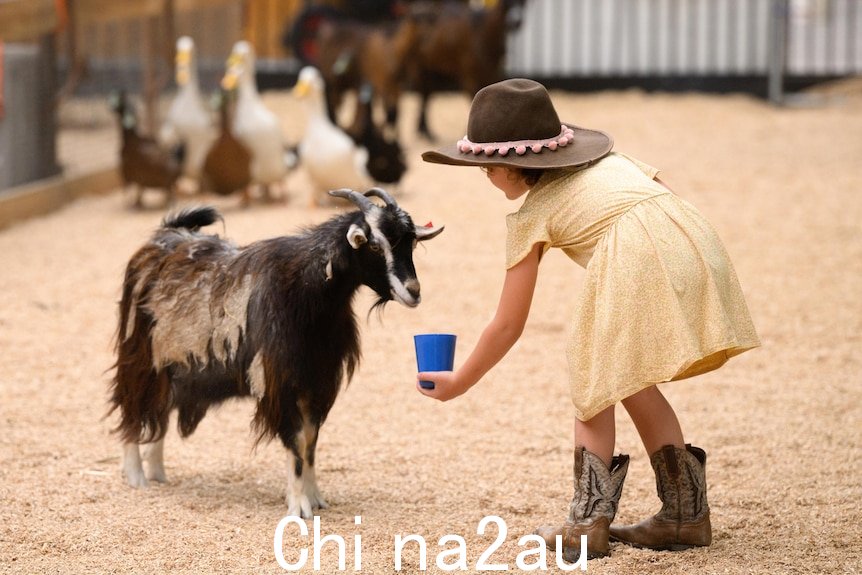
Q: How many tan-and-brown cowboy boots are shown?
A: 2